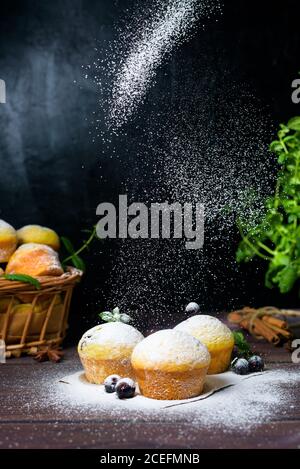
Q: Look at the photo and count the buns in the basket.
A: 3